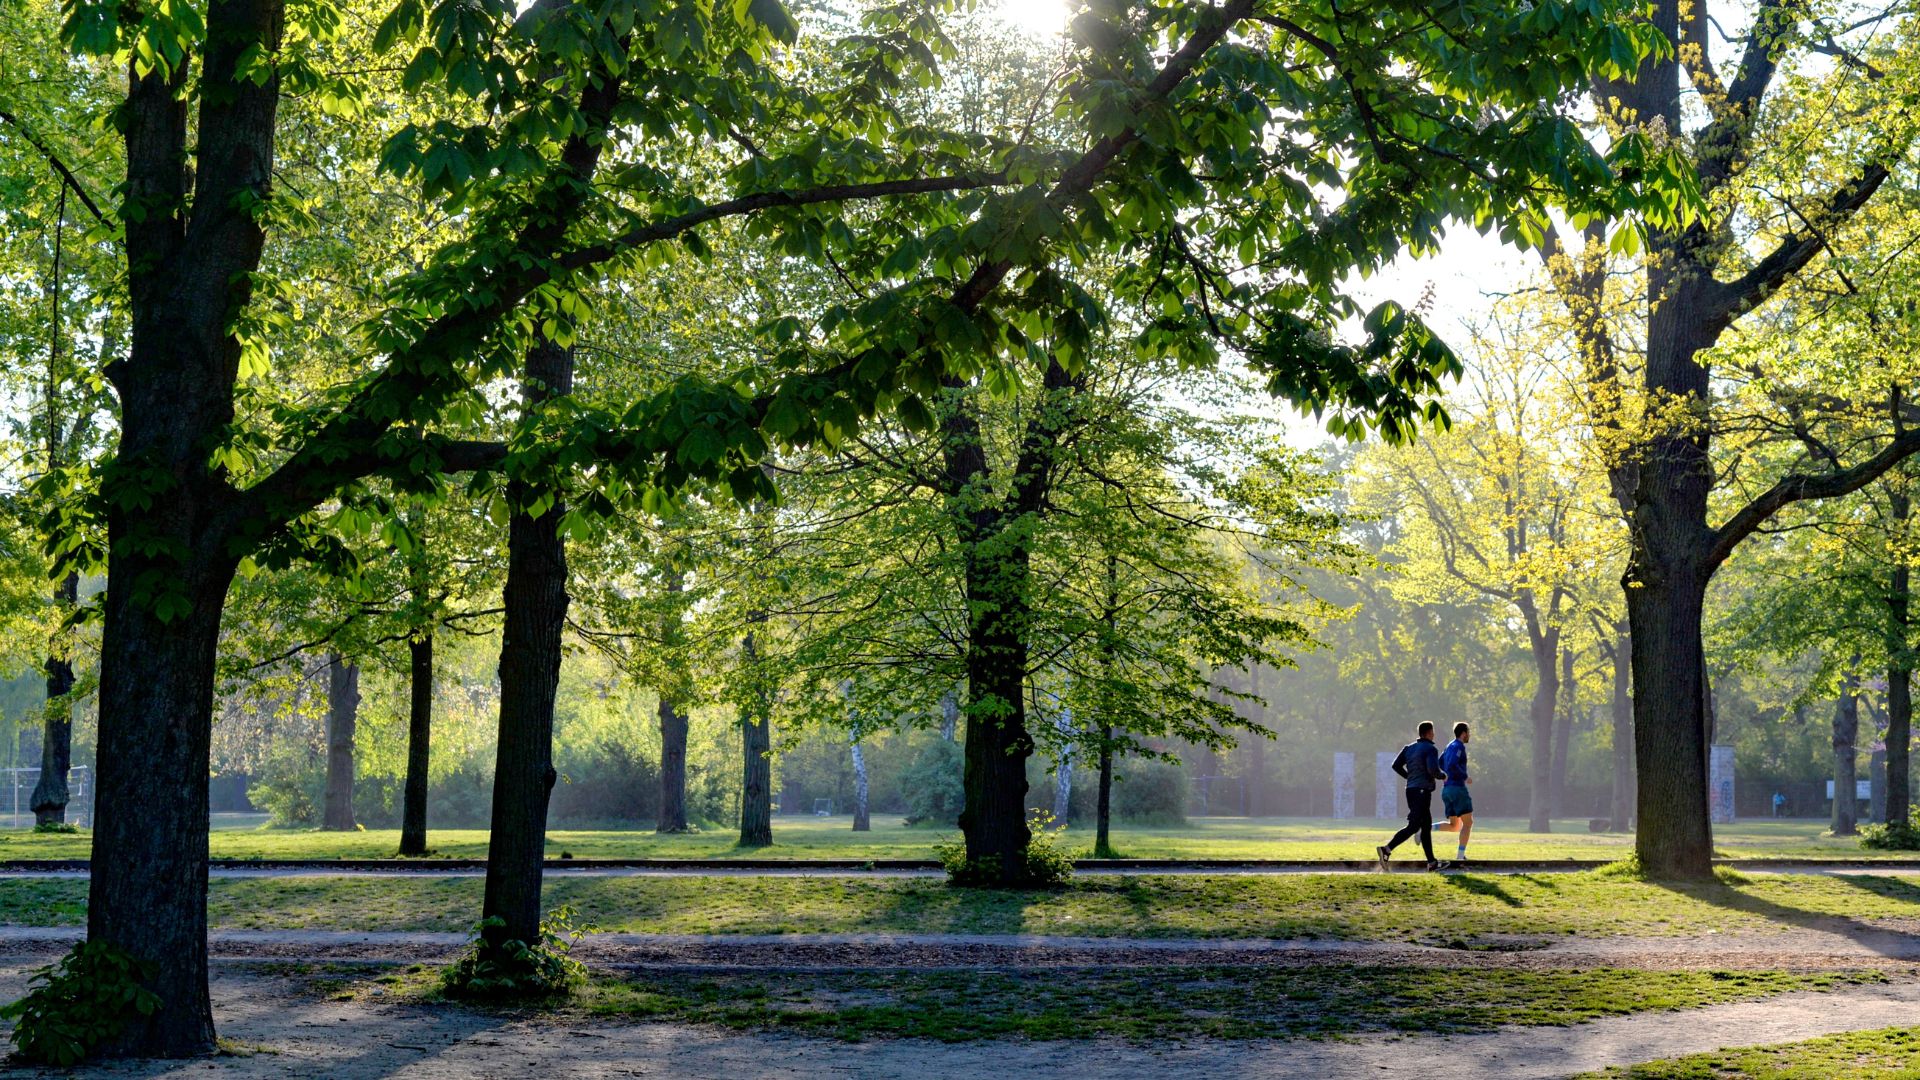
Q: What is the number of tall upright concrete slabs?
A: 3